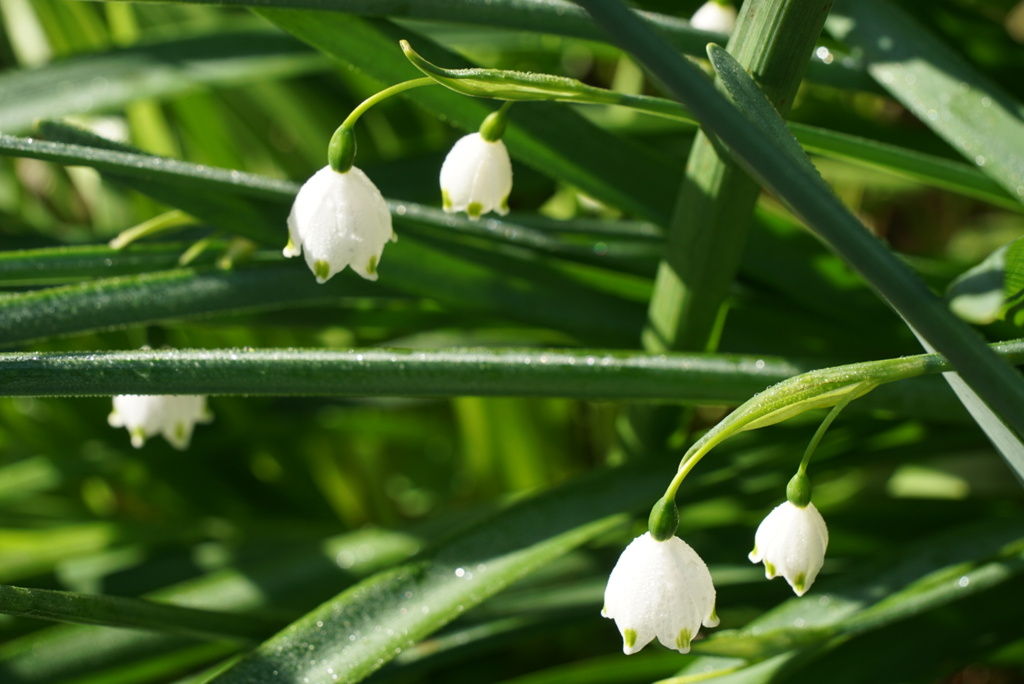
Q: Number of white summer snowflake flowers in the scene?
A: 6